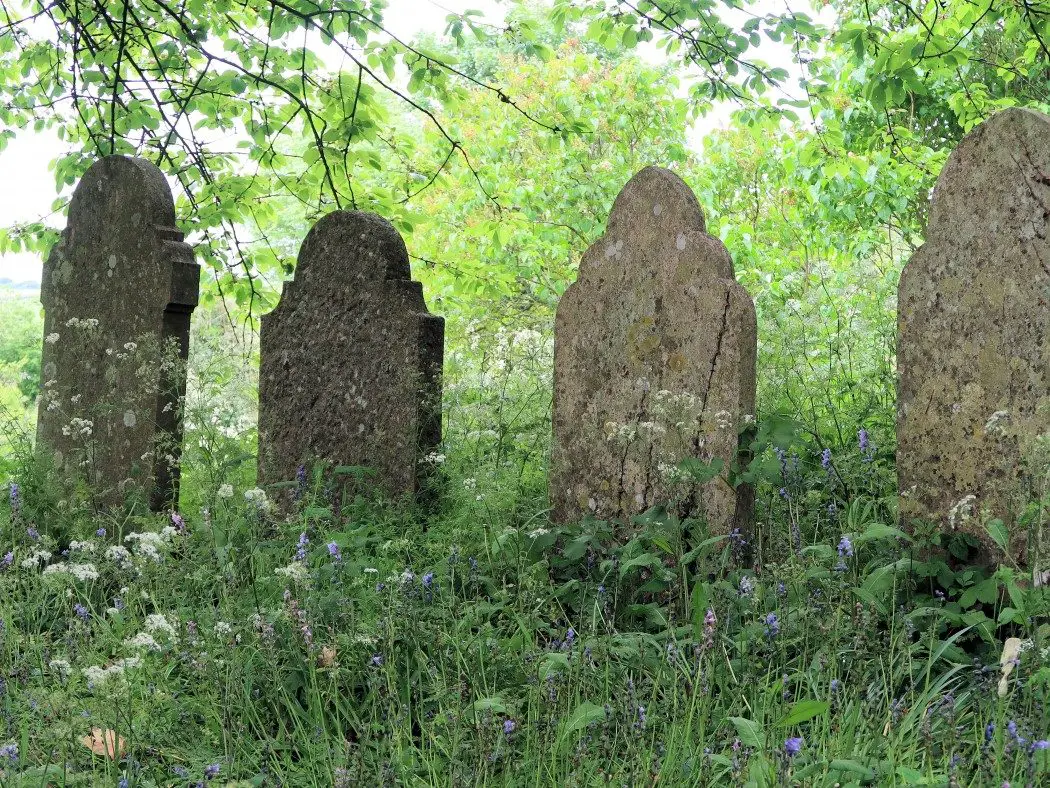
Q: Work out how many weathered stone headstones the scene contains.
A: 4